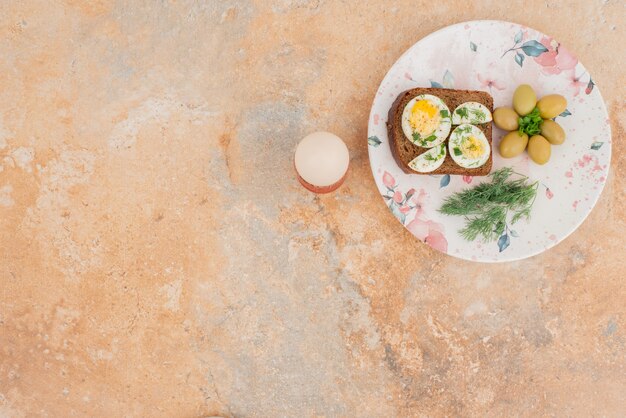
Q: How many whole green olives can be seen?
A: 6